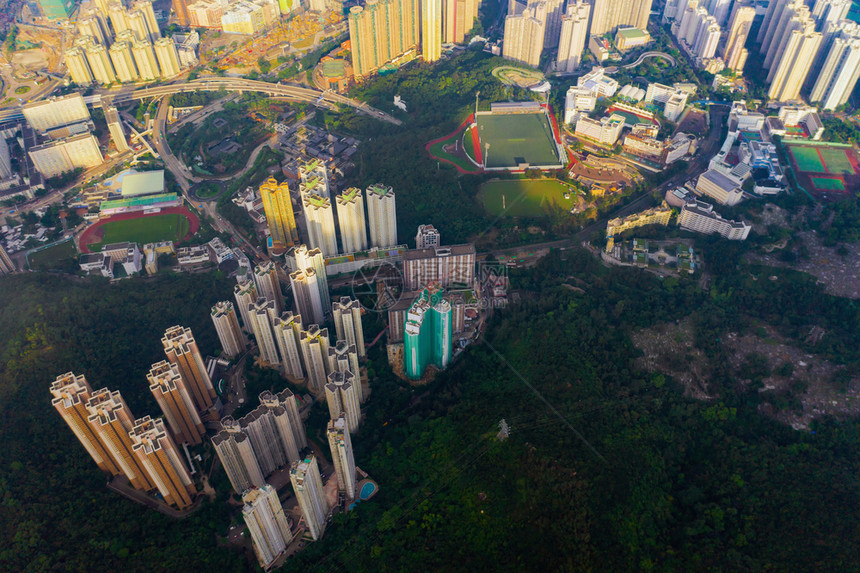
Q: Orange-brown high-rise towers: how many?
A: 5